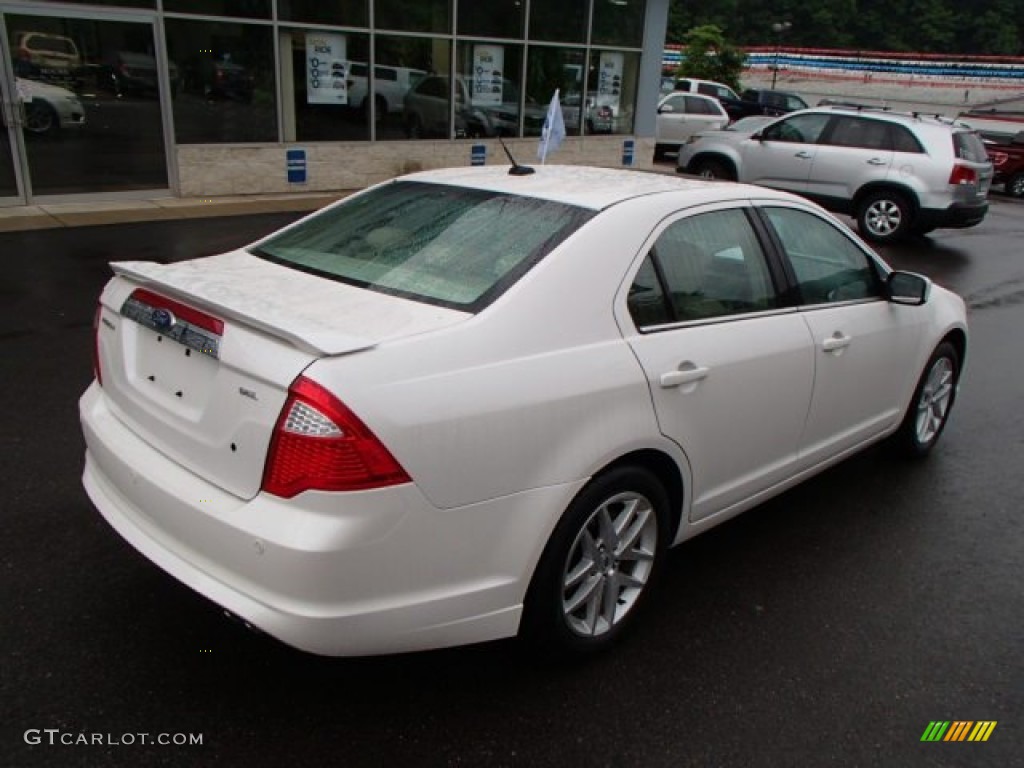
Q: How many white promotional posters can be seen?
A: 3